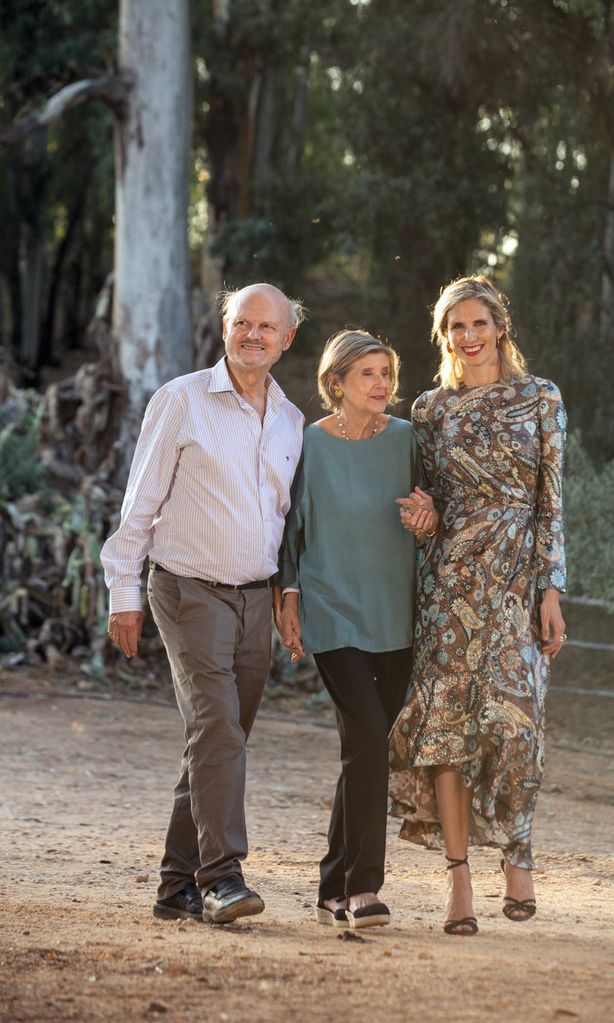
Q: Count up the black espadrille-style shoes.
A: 2